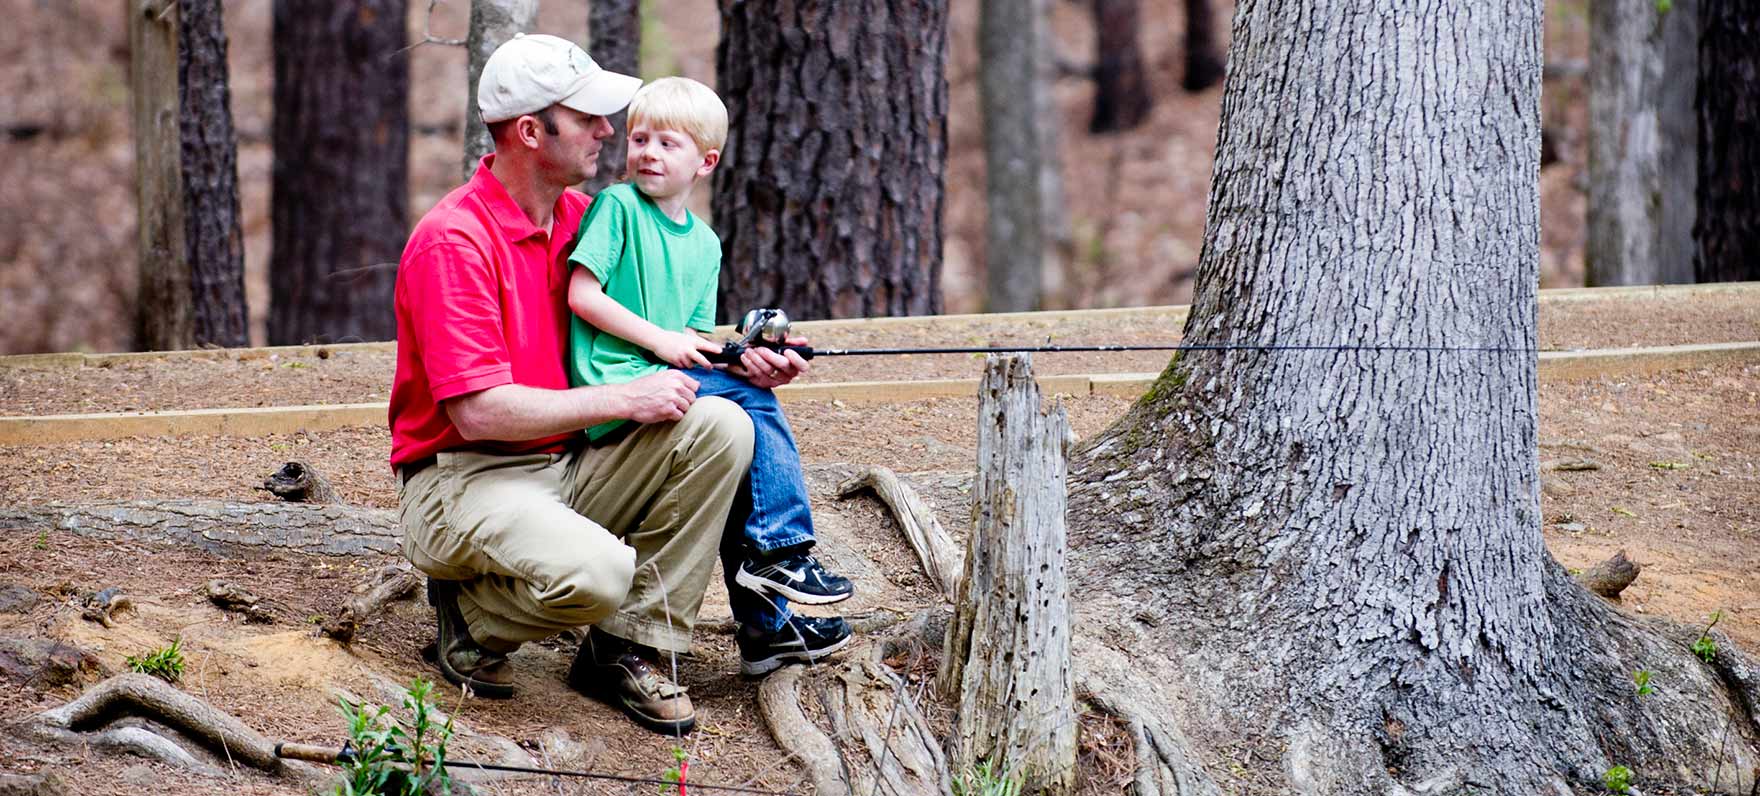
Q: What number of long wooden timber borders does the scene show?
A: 2